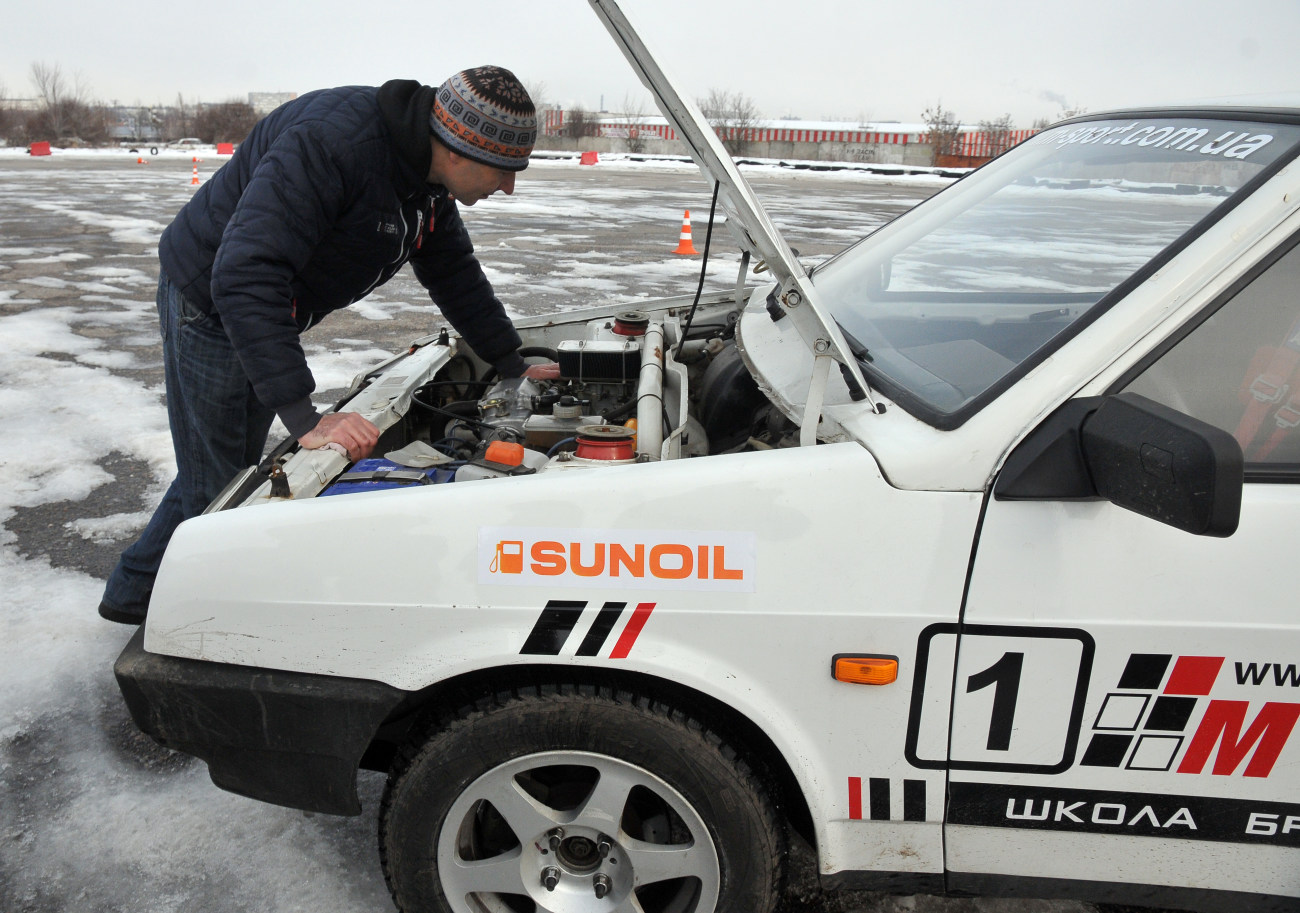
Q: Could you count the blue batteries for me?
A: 1